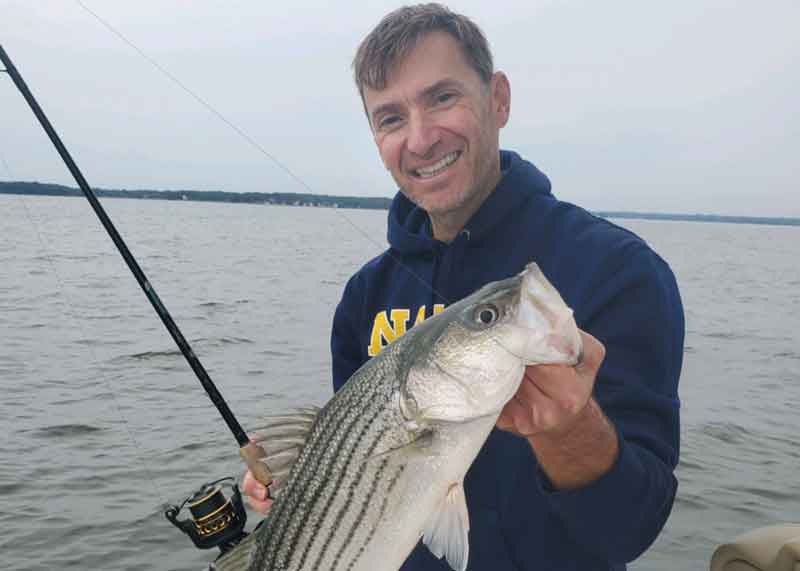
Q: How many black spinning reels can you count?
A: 1